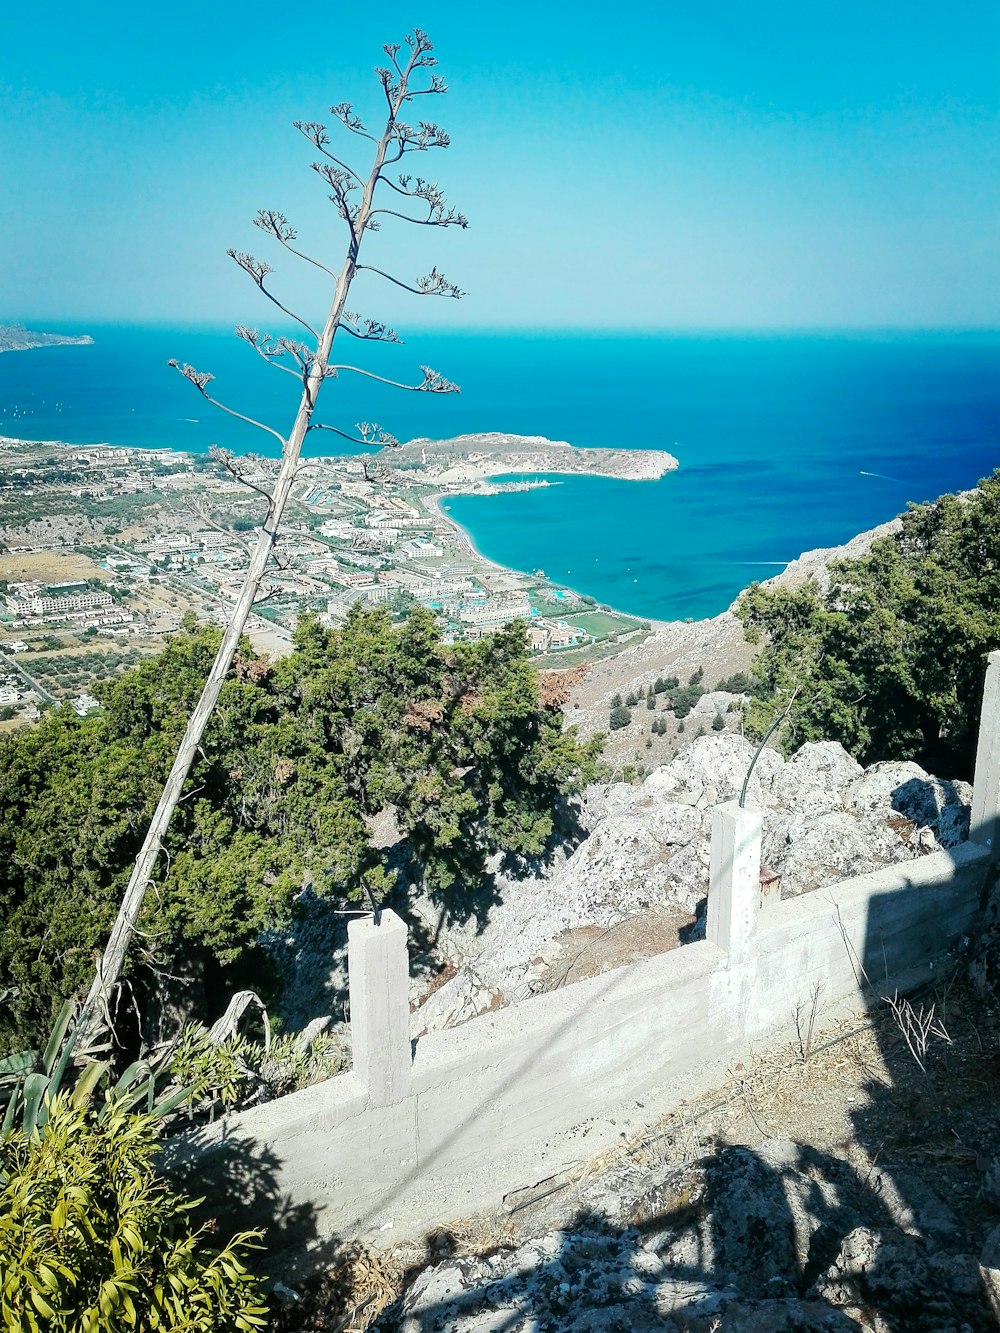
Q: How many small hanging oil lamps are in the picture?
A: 0